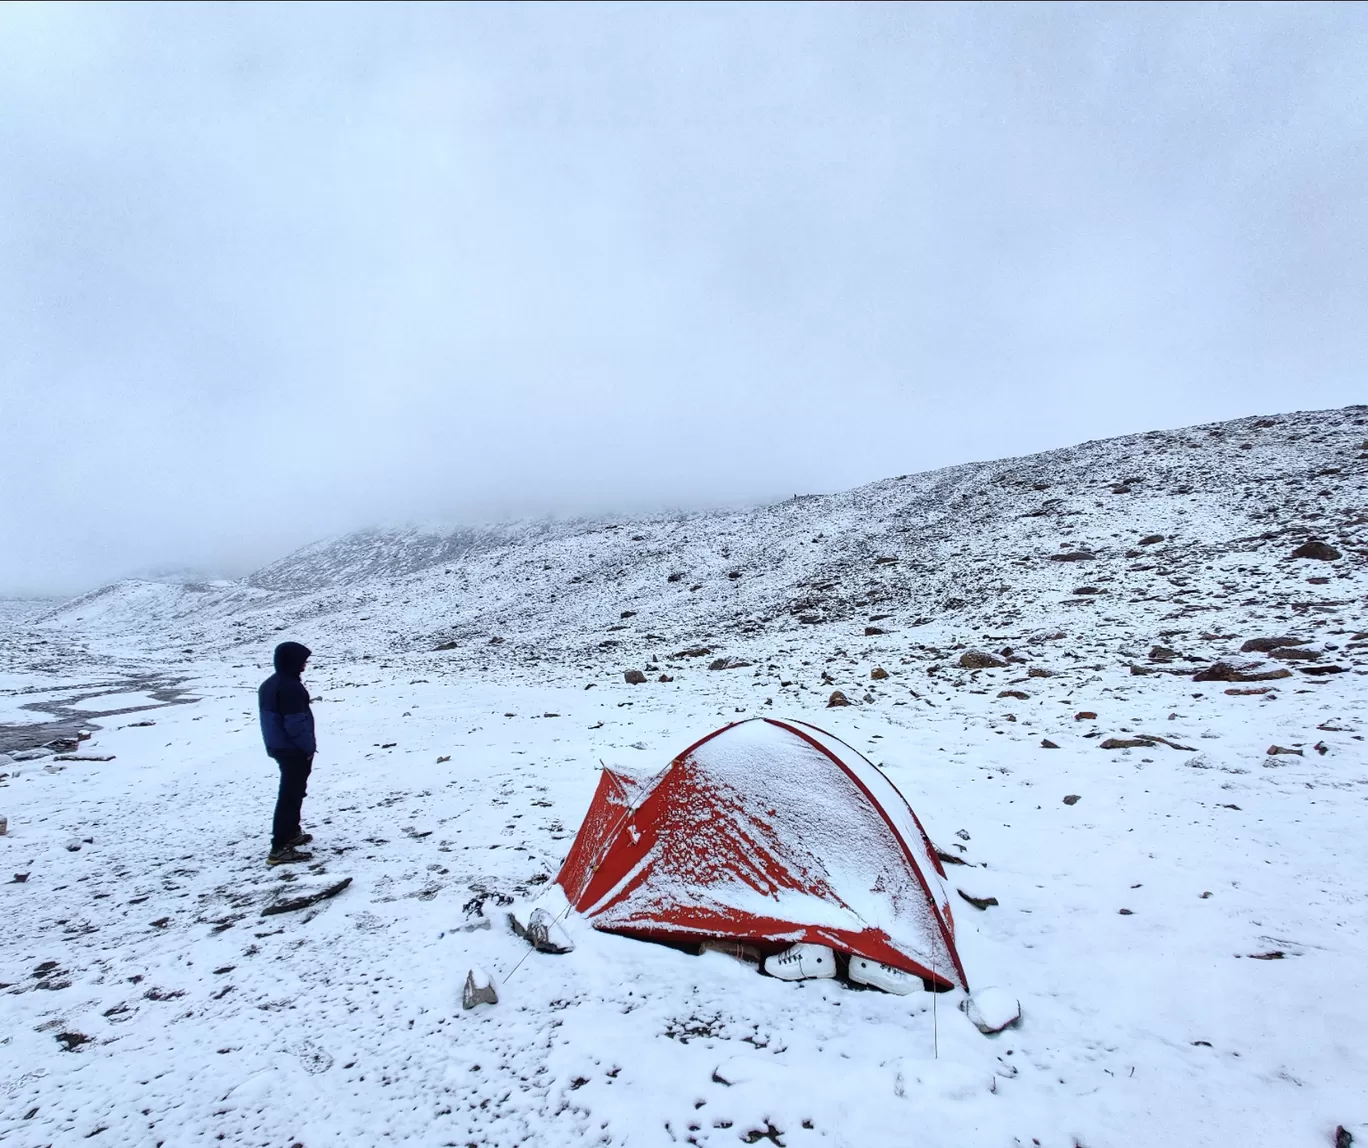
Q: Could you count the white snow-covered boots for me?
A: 2